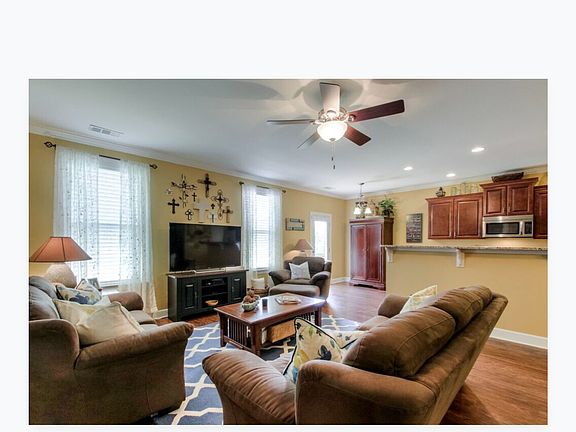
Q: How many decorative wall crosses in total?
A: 11